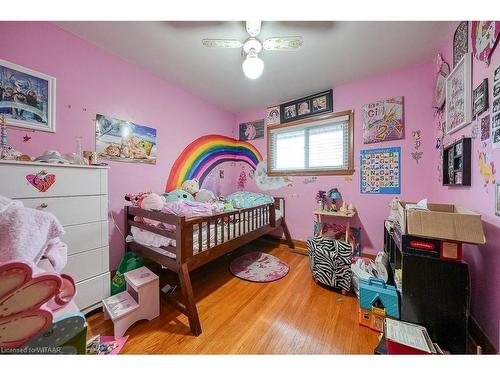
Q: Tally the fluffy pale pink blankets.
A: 1